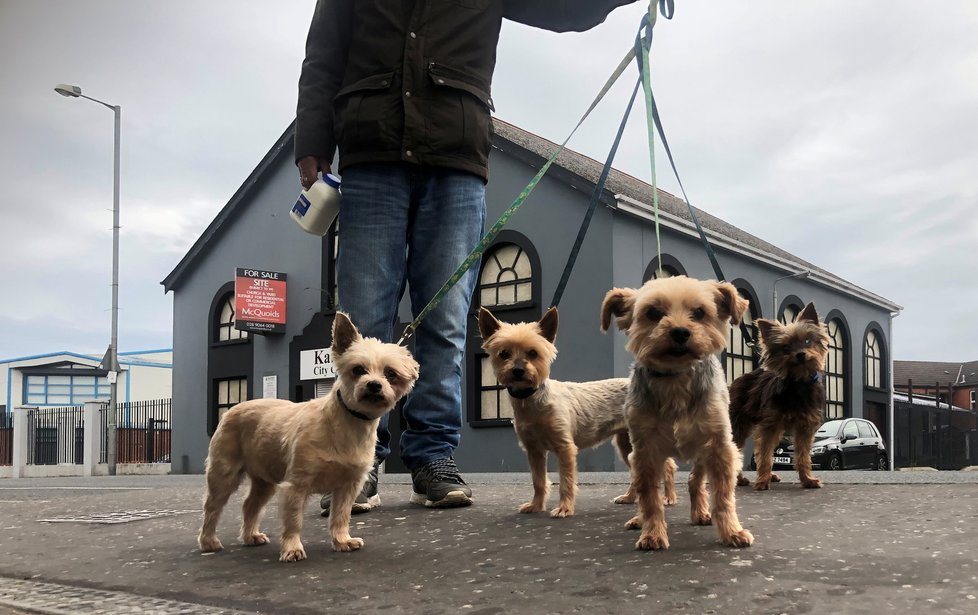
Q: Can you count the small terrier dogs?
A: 4